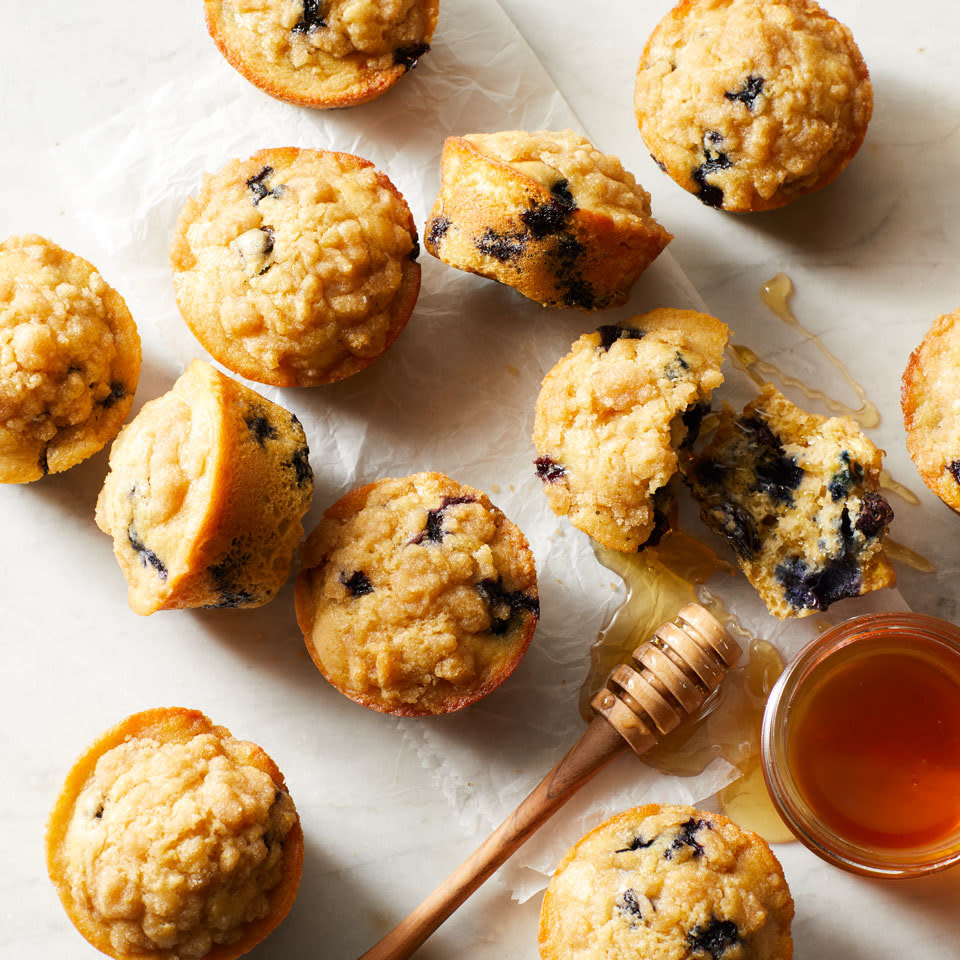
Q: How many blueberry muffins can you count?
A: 11